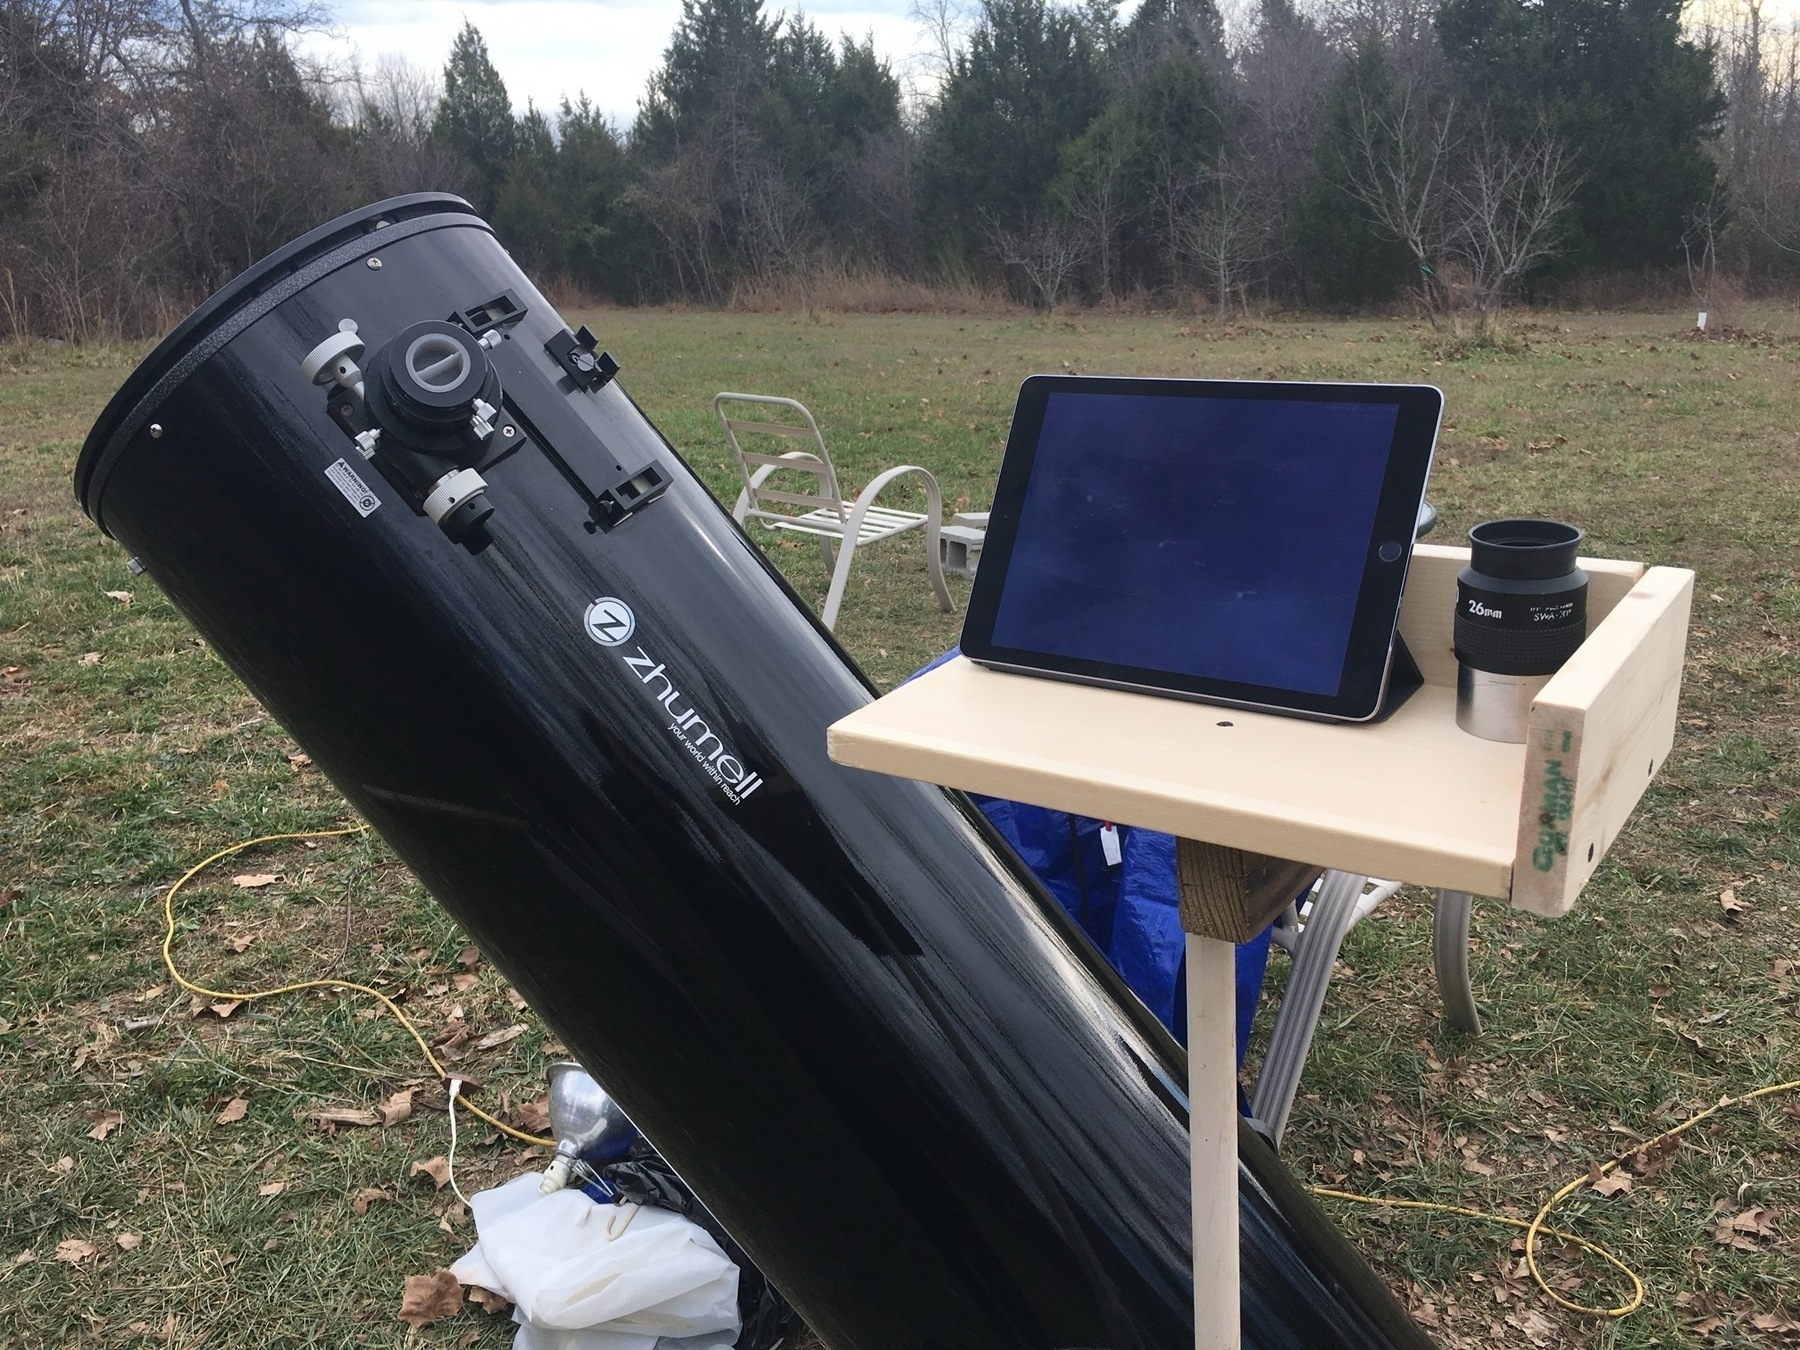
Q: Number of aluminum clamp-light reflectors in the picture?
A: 1